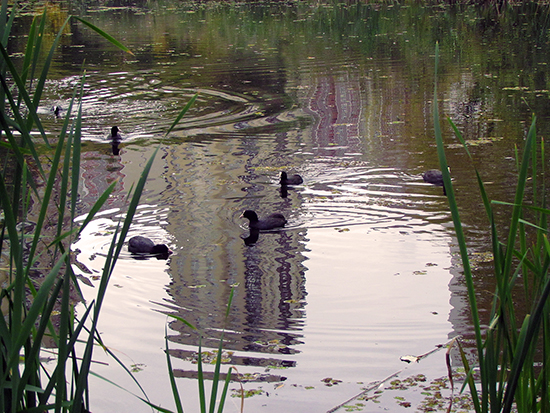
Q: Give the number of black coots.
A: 6